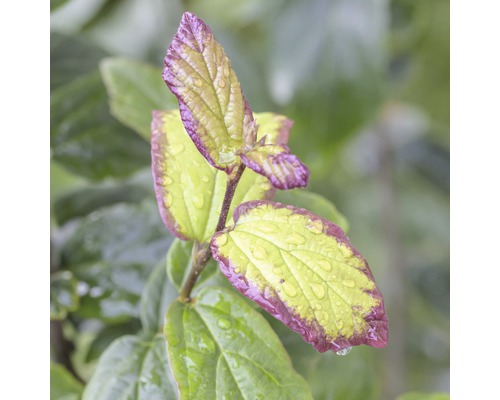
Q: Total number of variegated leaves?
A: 4